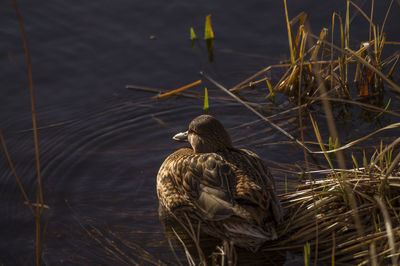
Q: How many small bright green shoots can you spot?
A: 3